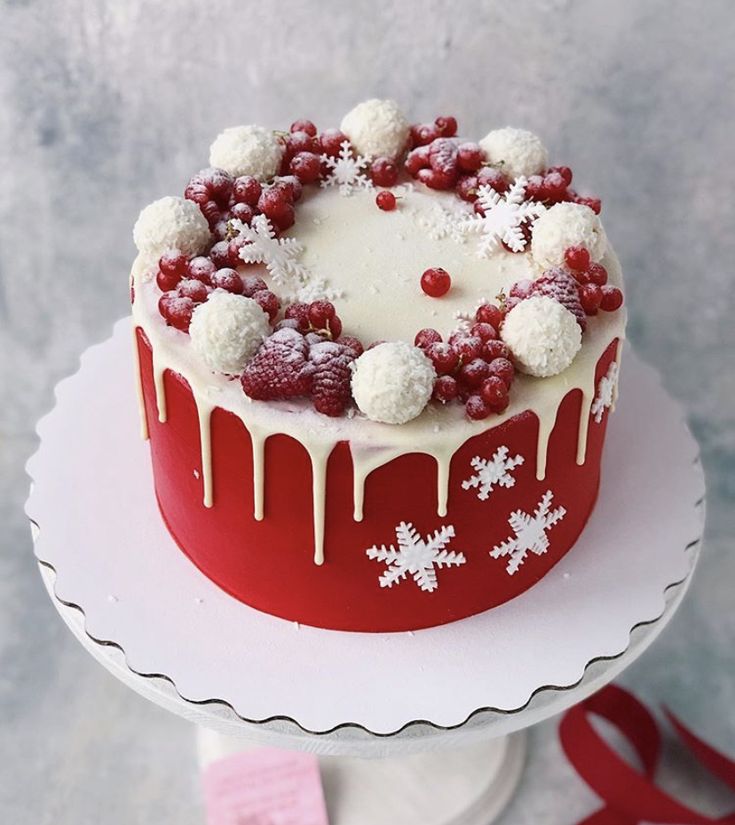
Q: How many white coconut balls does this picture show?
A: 8